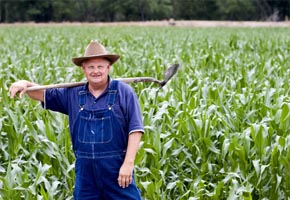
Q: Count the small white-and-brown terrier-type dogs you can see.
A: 0